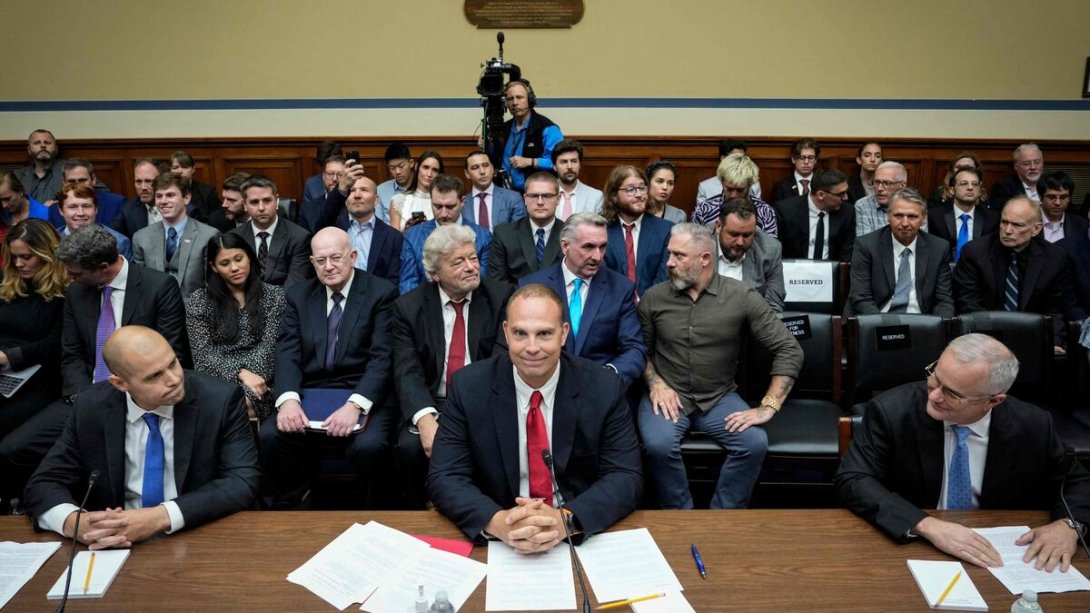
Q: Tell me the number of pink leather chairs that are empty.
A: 0